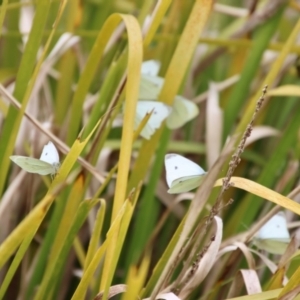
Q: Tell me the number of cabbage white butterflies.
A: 6